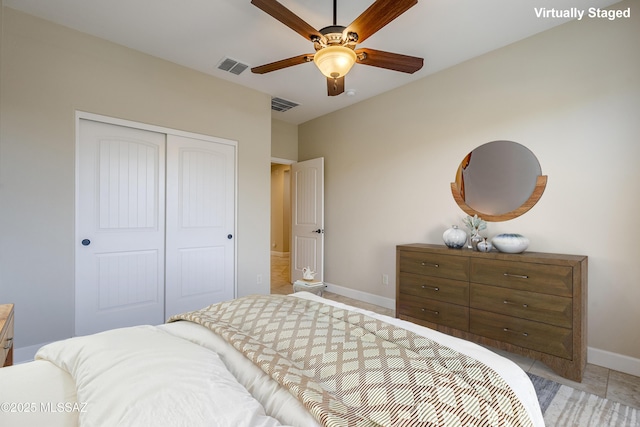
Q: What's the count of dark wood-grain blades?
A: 5